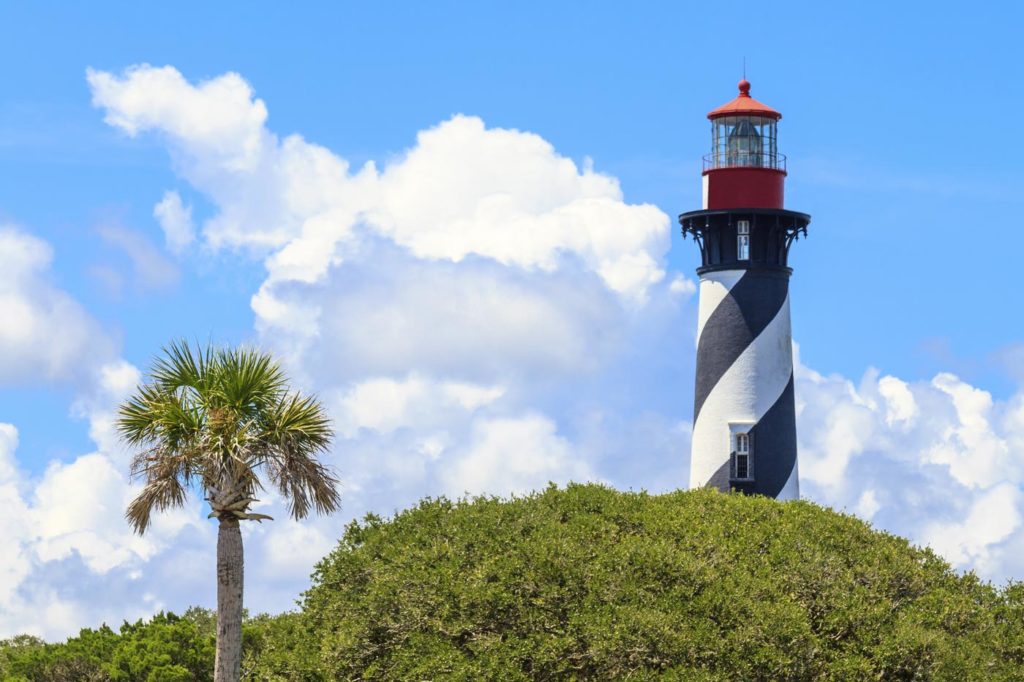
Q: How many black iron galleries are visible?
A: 1